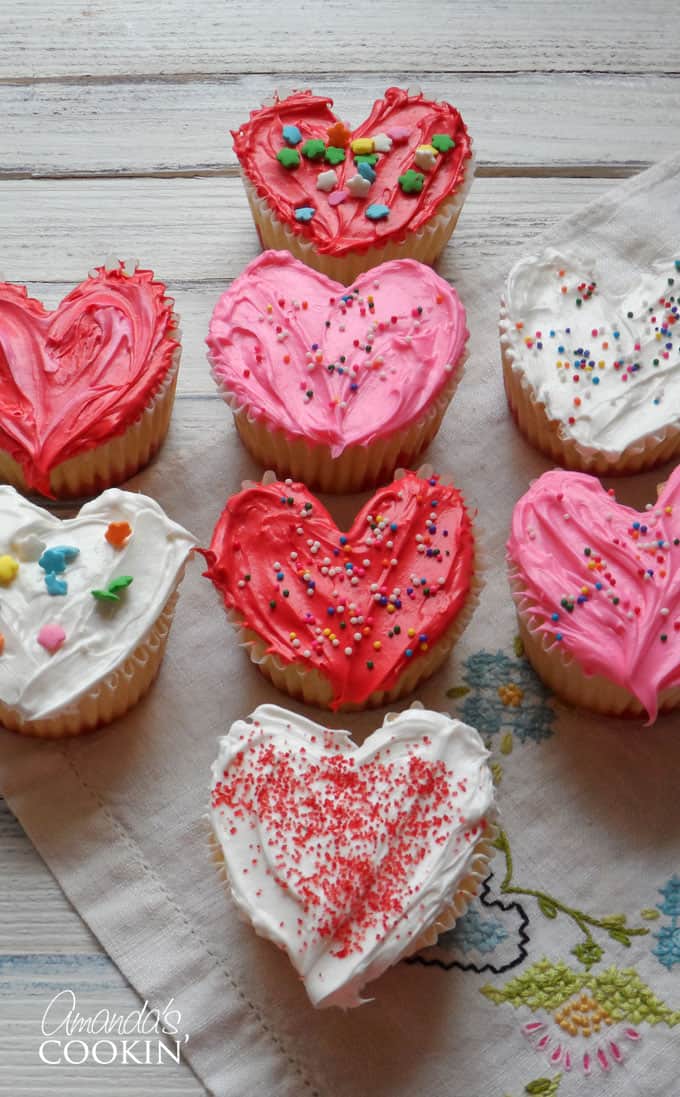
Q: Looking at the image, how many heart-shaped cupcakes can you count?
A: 8